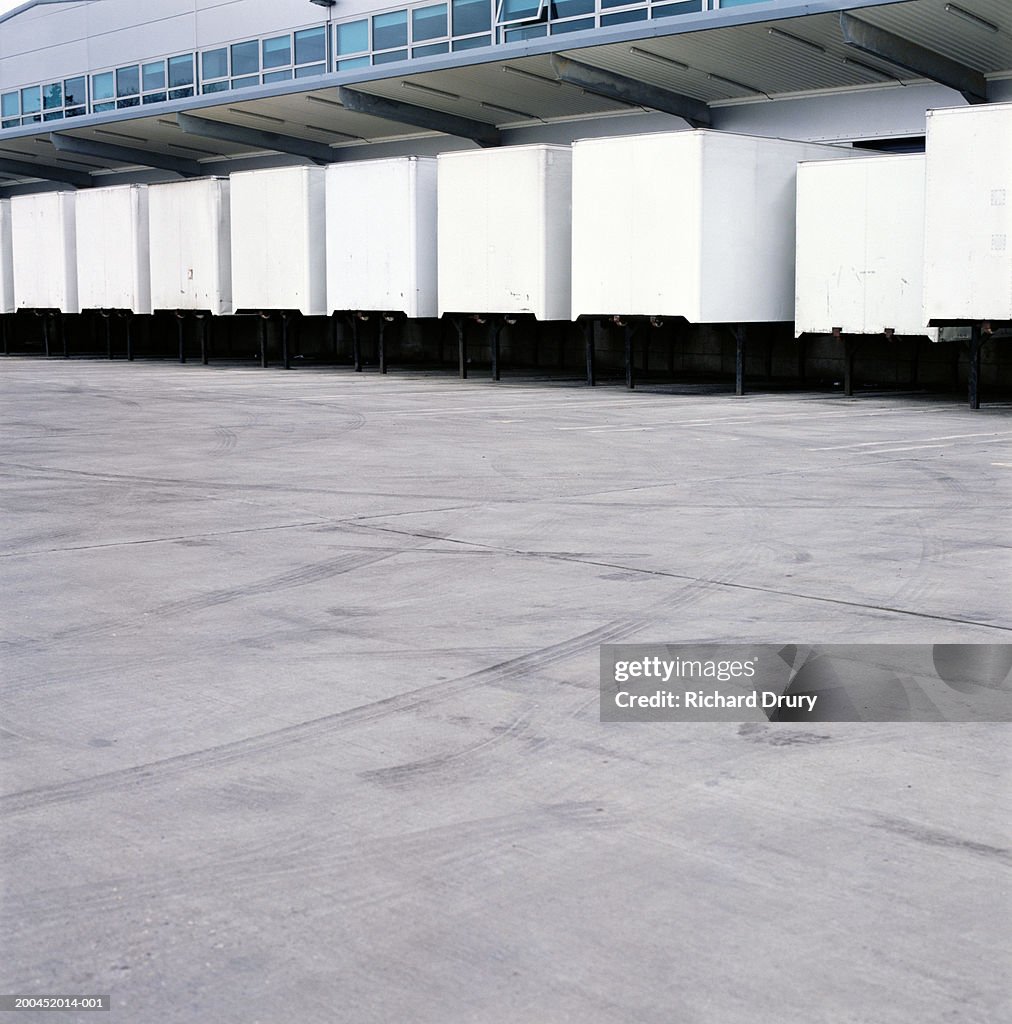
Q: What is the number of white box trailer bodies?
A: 10